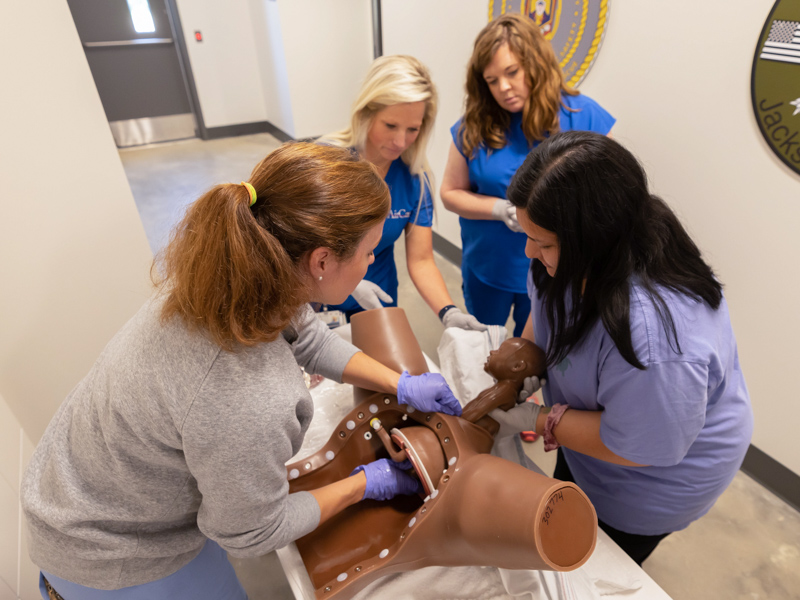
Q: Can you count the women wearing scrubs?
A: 2